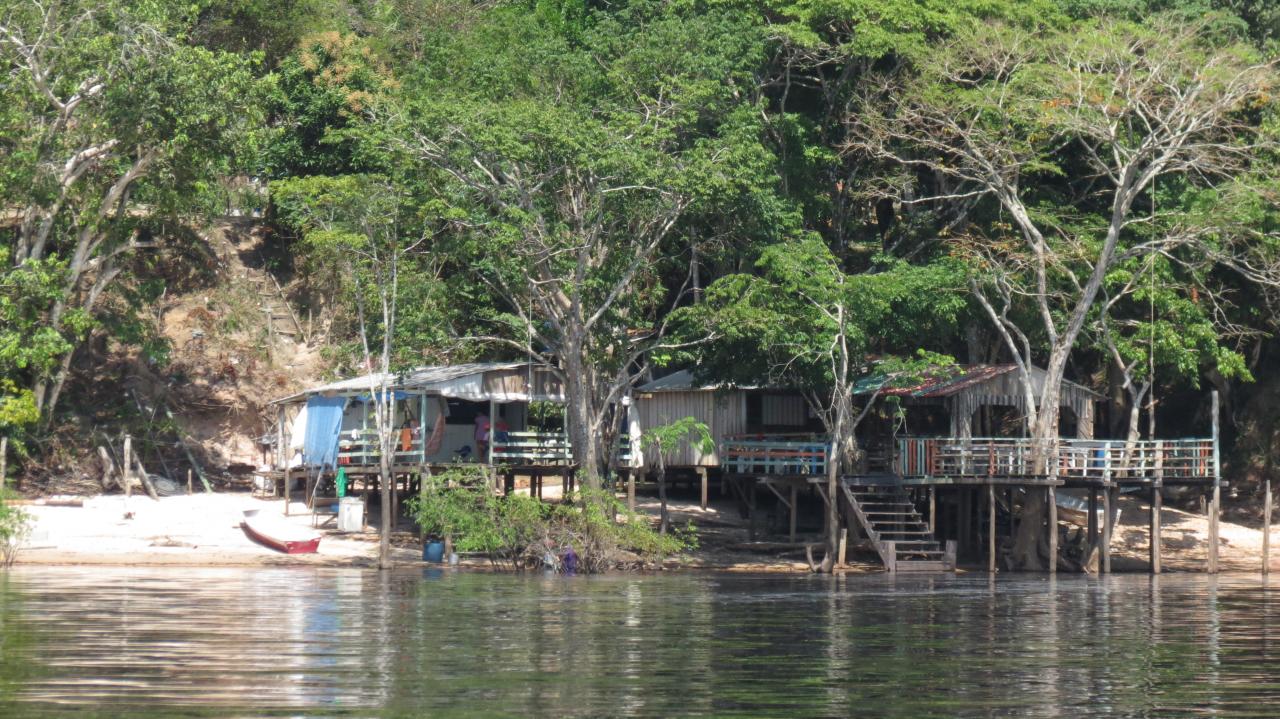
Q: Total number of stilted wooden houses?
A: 3